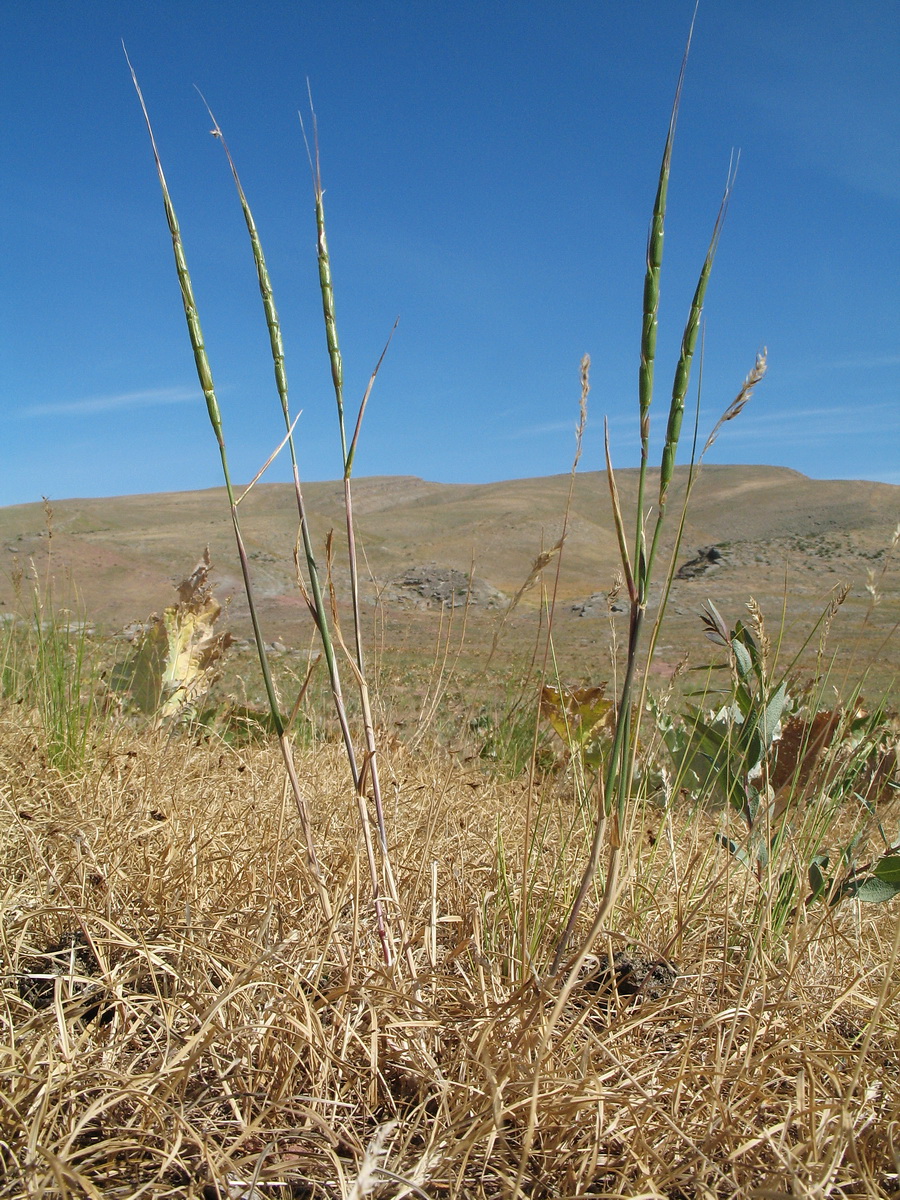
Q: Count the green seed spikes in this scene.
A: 5